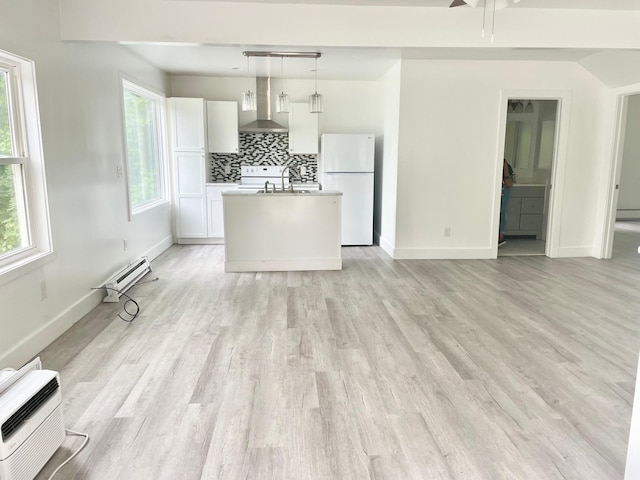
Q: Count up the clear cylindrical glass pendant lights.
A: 3